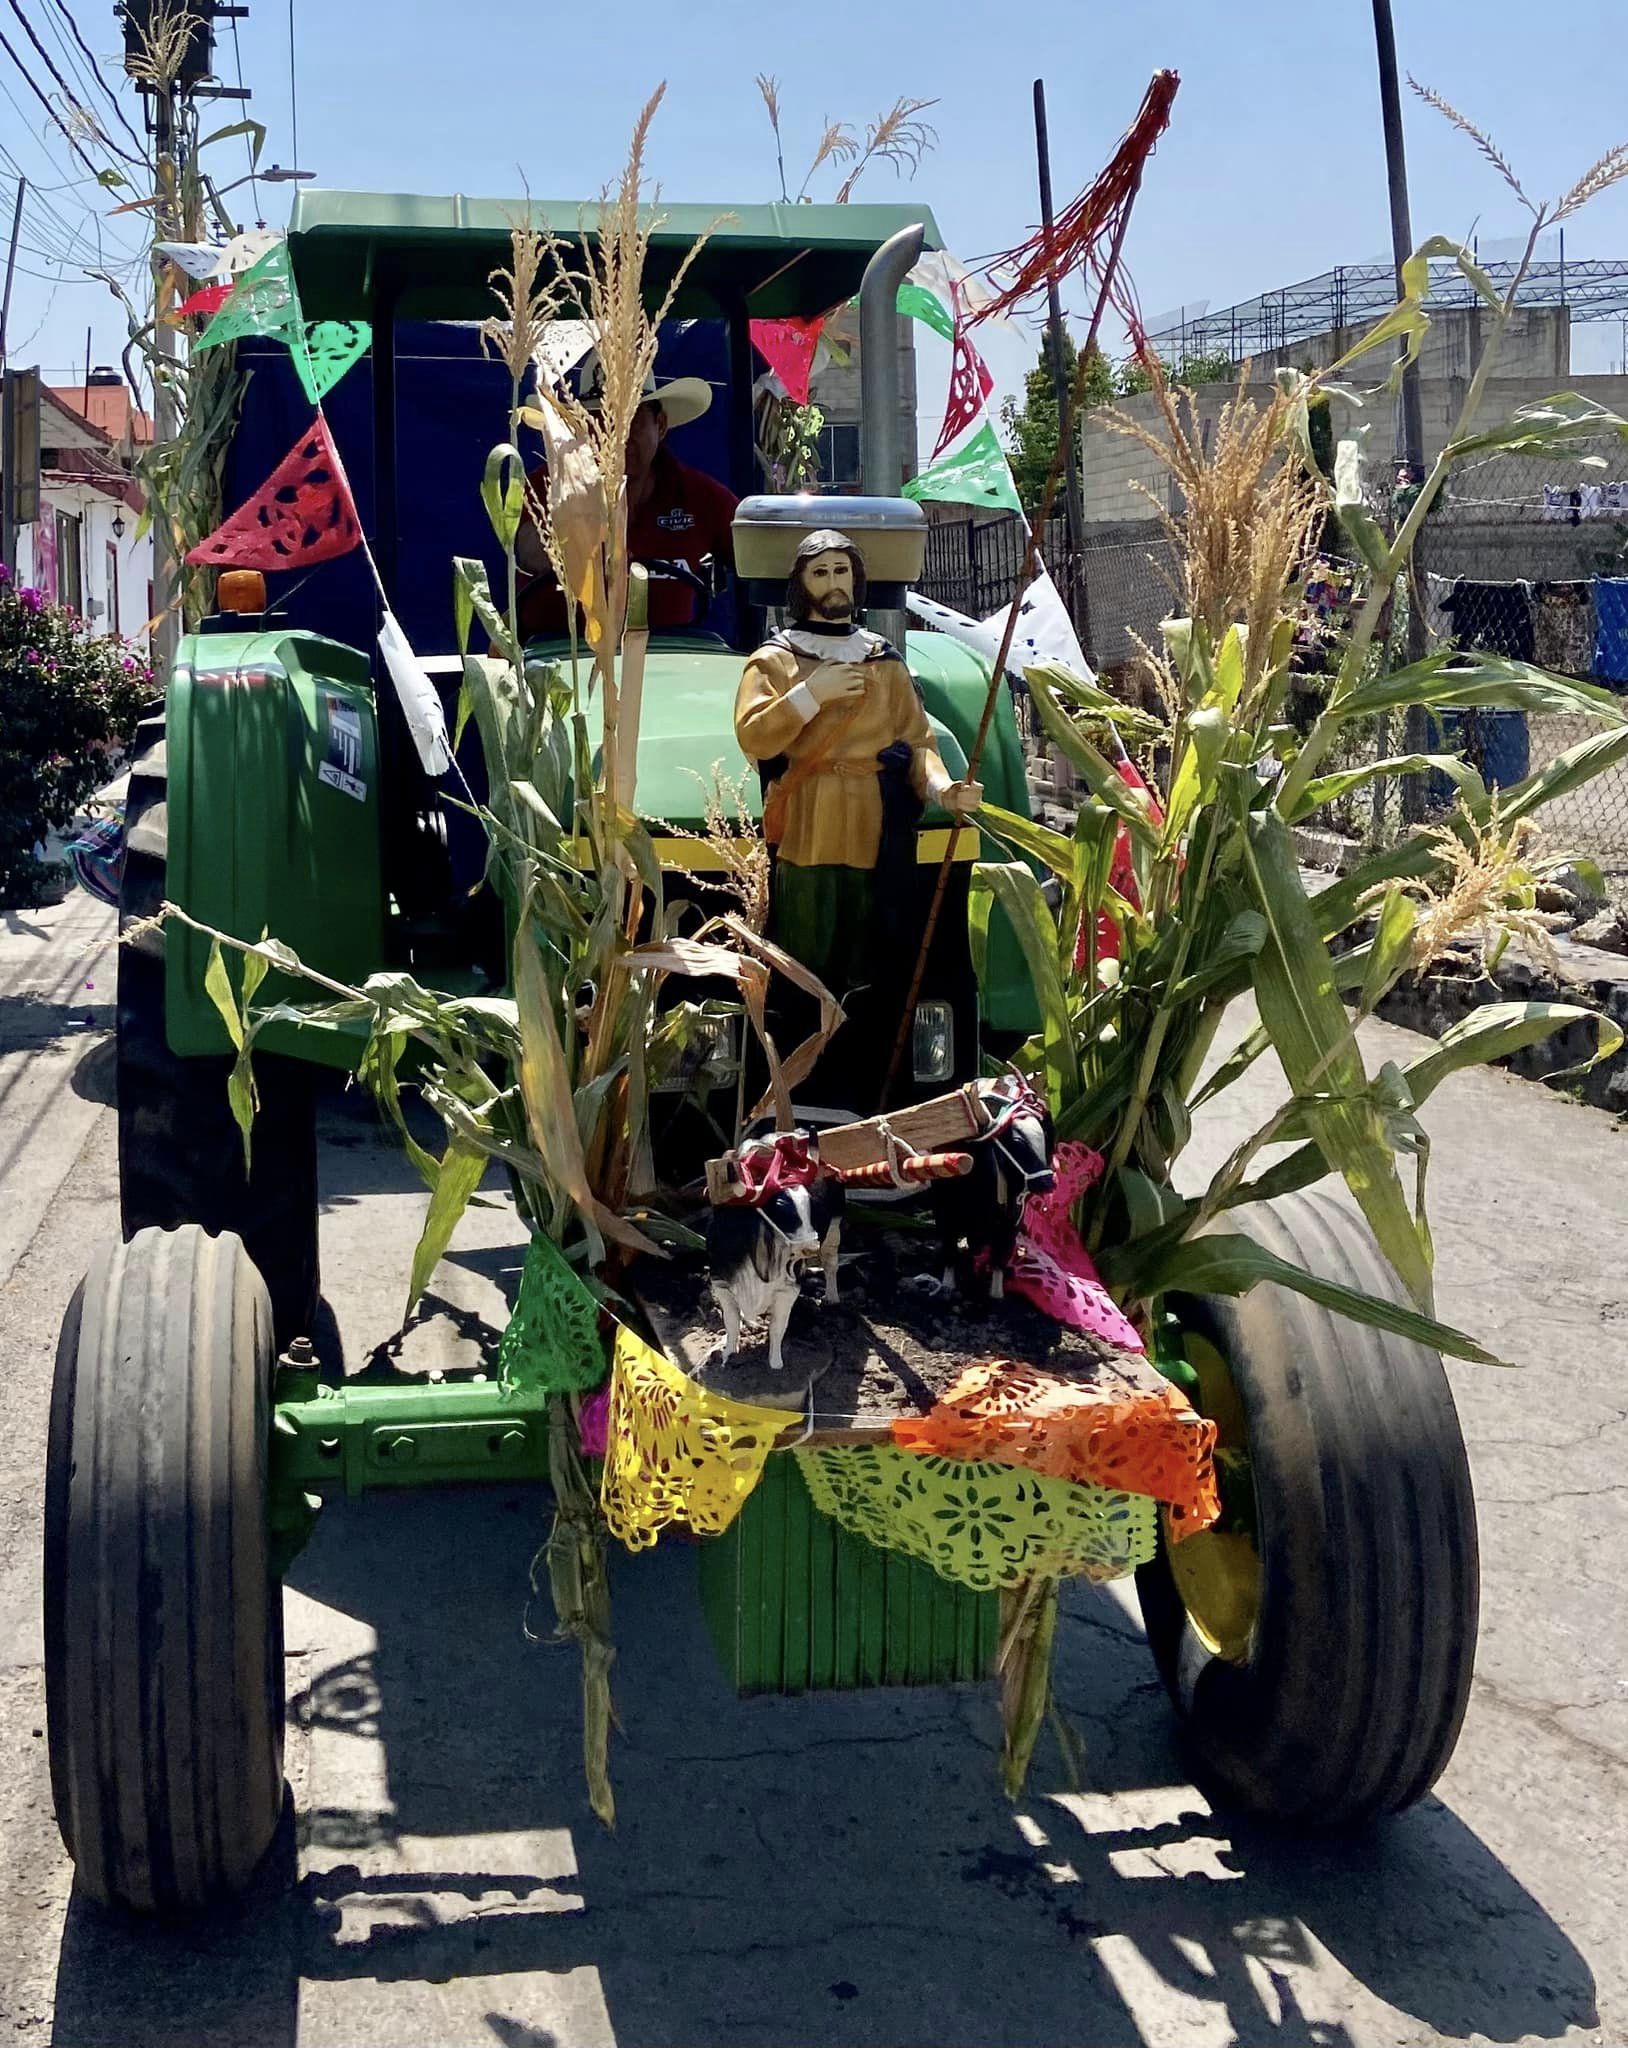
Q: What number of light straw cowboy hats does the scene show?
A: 1